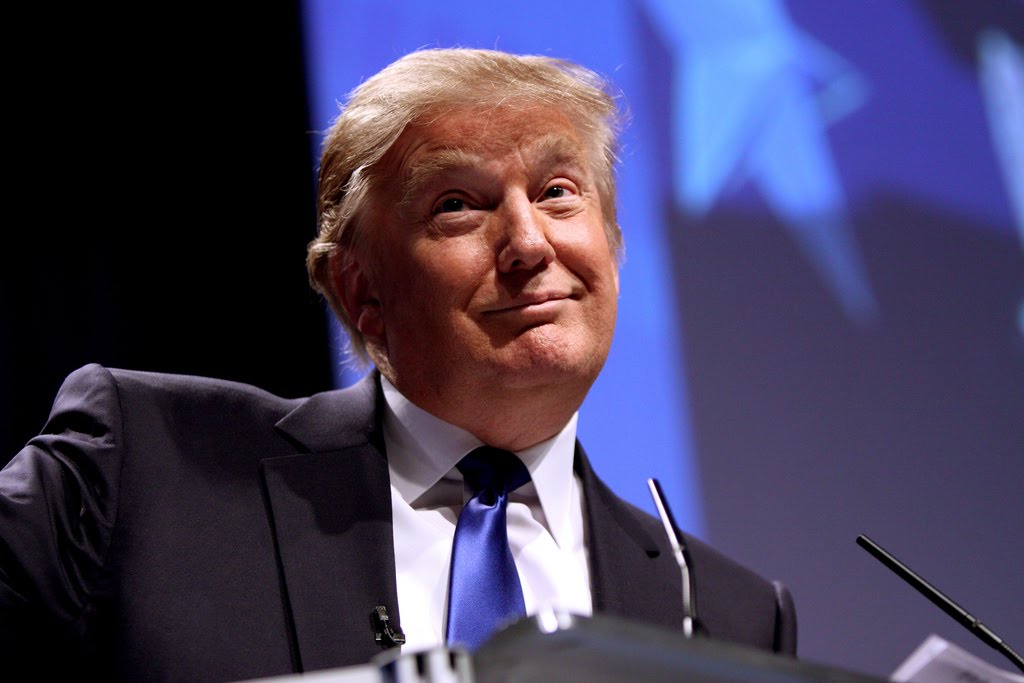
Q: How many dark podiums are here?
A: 1